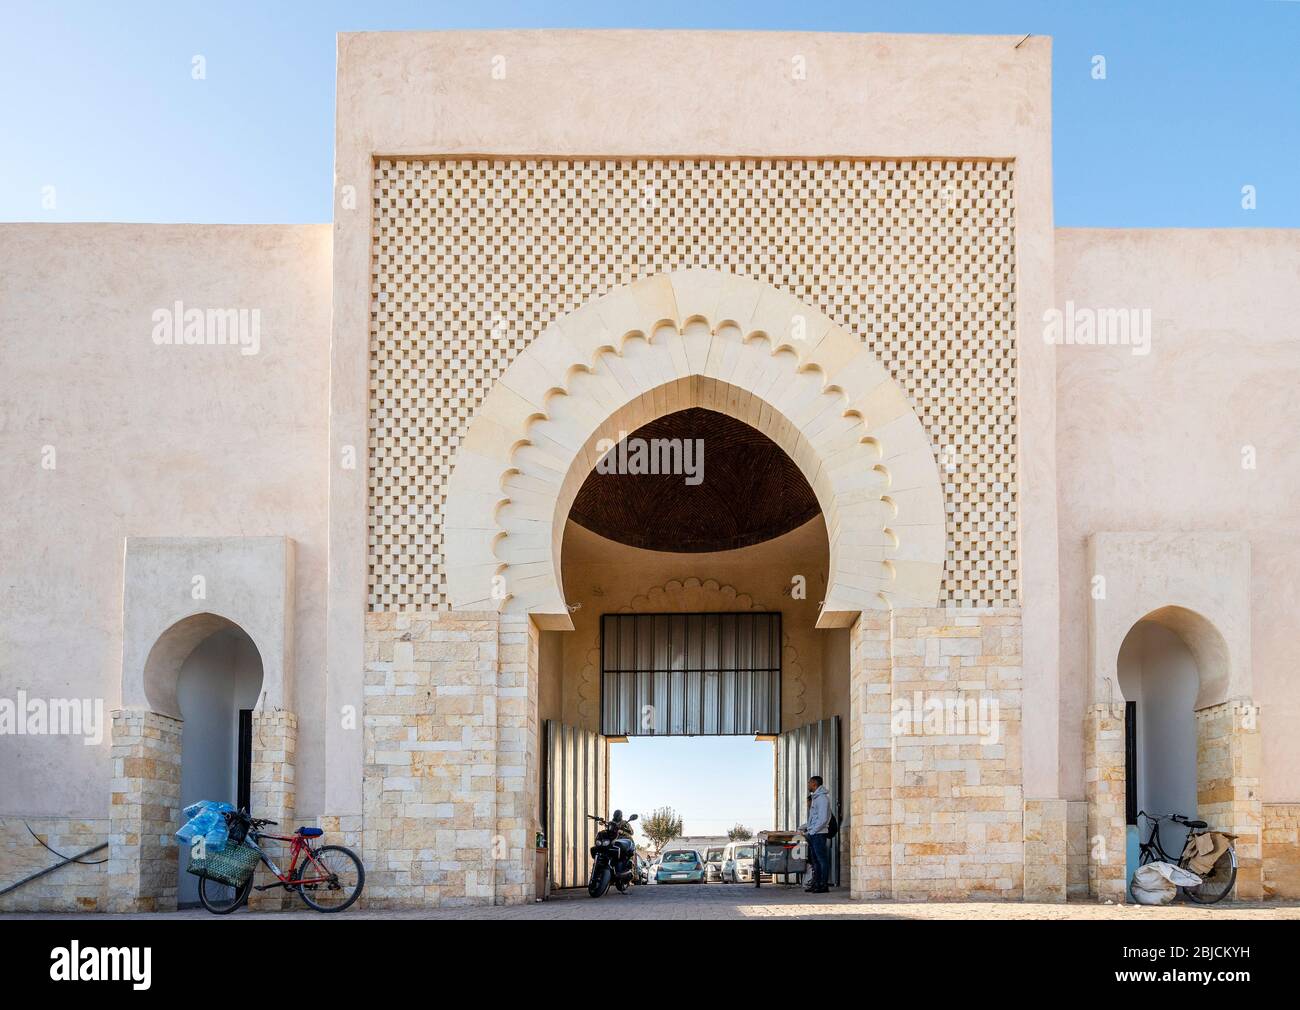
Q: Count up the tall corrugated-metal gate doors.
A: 2